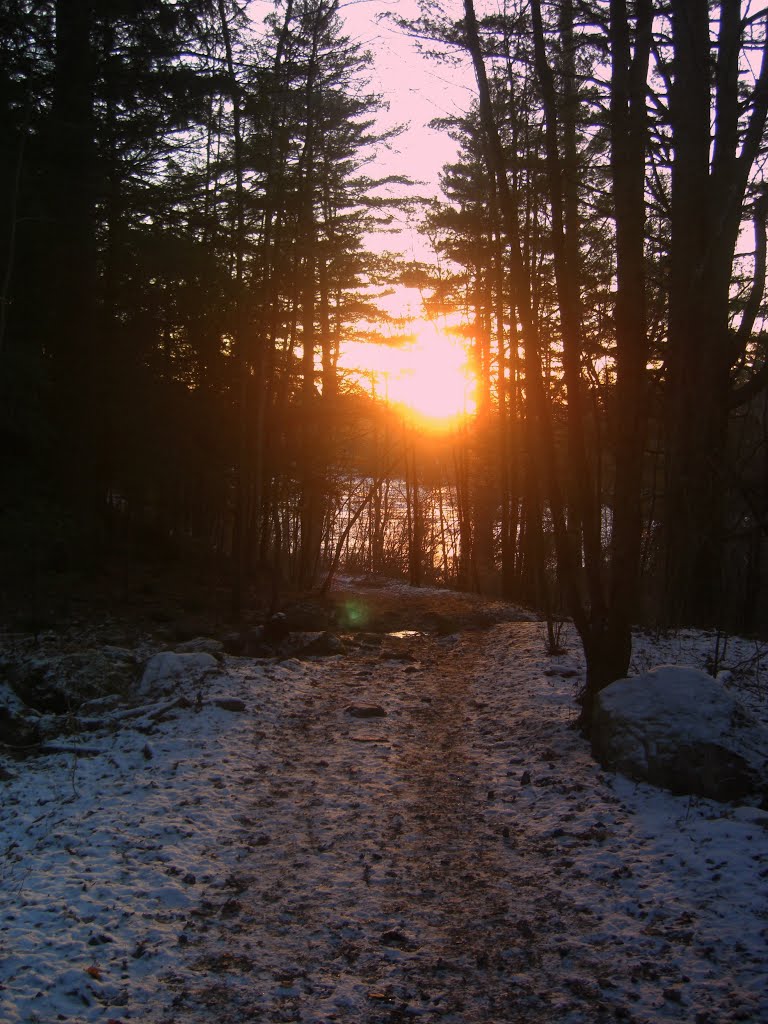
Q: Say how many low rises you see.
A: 0